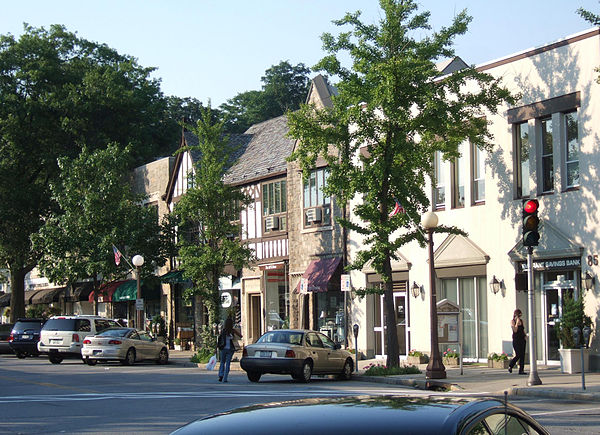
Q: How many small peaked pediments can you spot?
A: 3